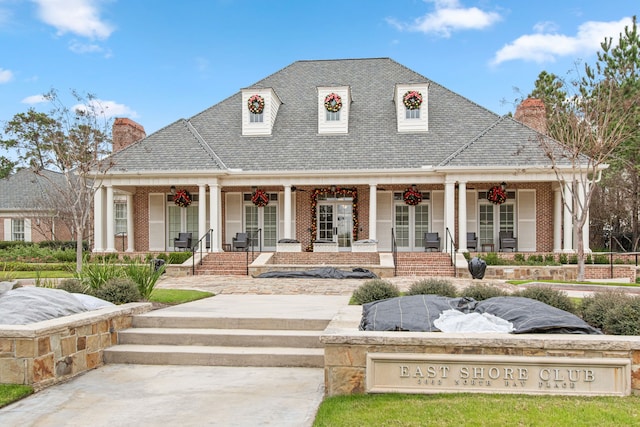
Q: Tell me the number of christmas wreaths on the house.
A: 7